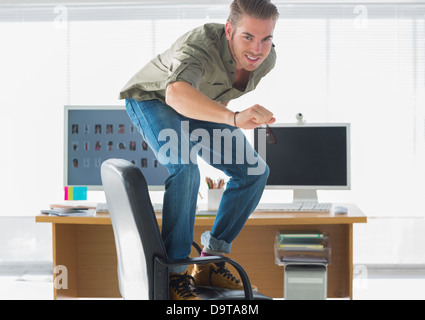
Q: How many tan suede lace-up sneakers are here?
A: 2